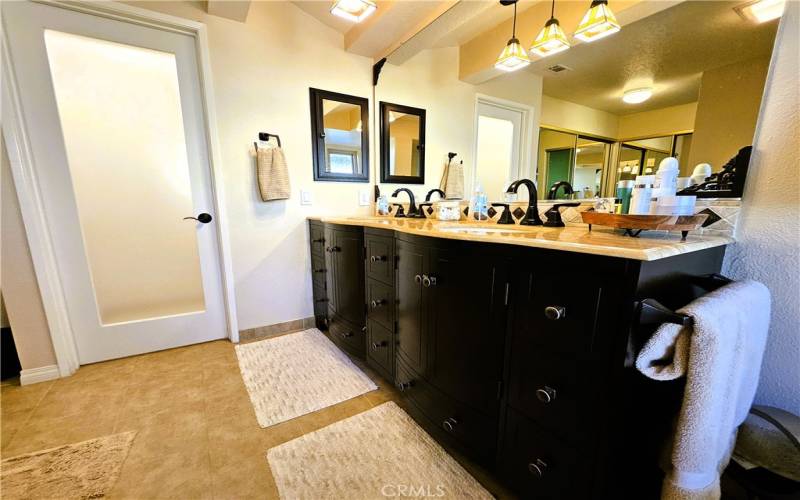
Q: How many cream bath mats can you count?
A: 3